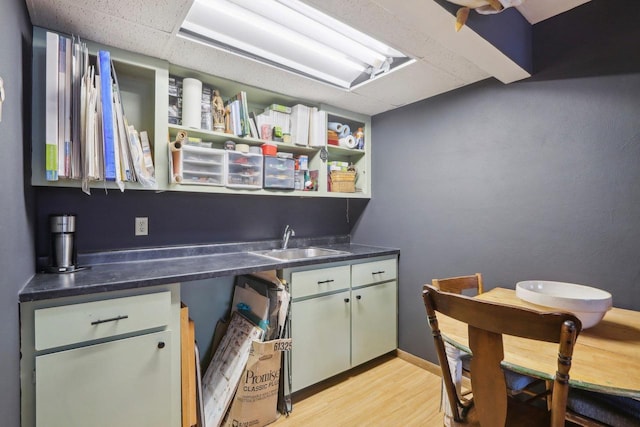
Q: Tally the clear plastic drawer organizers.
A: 3